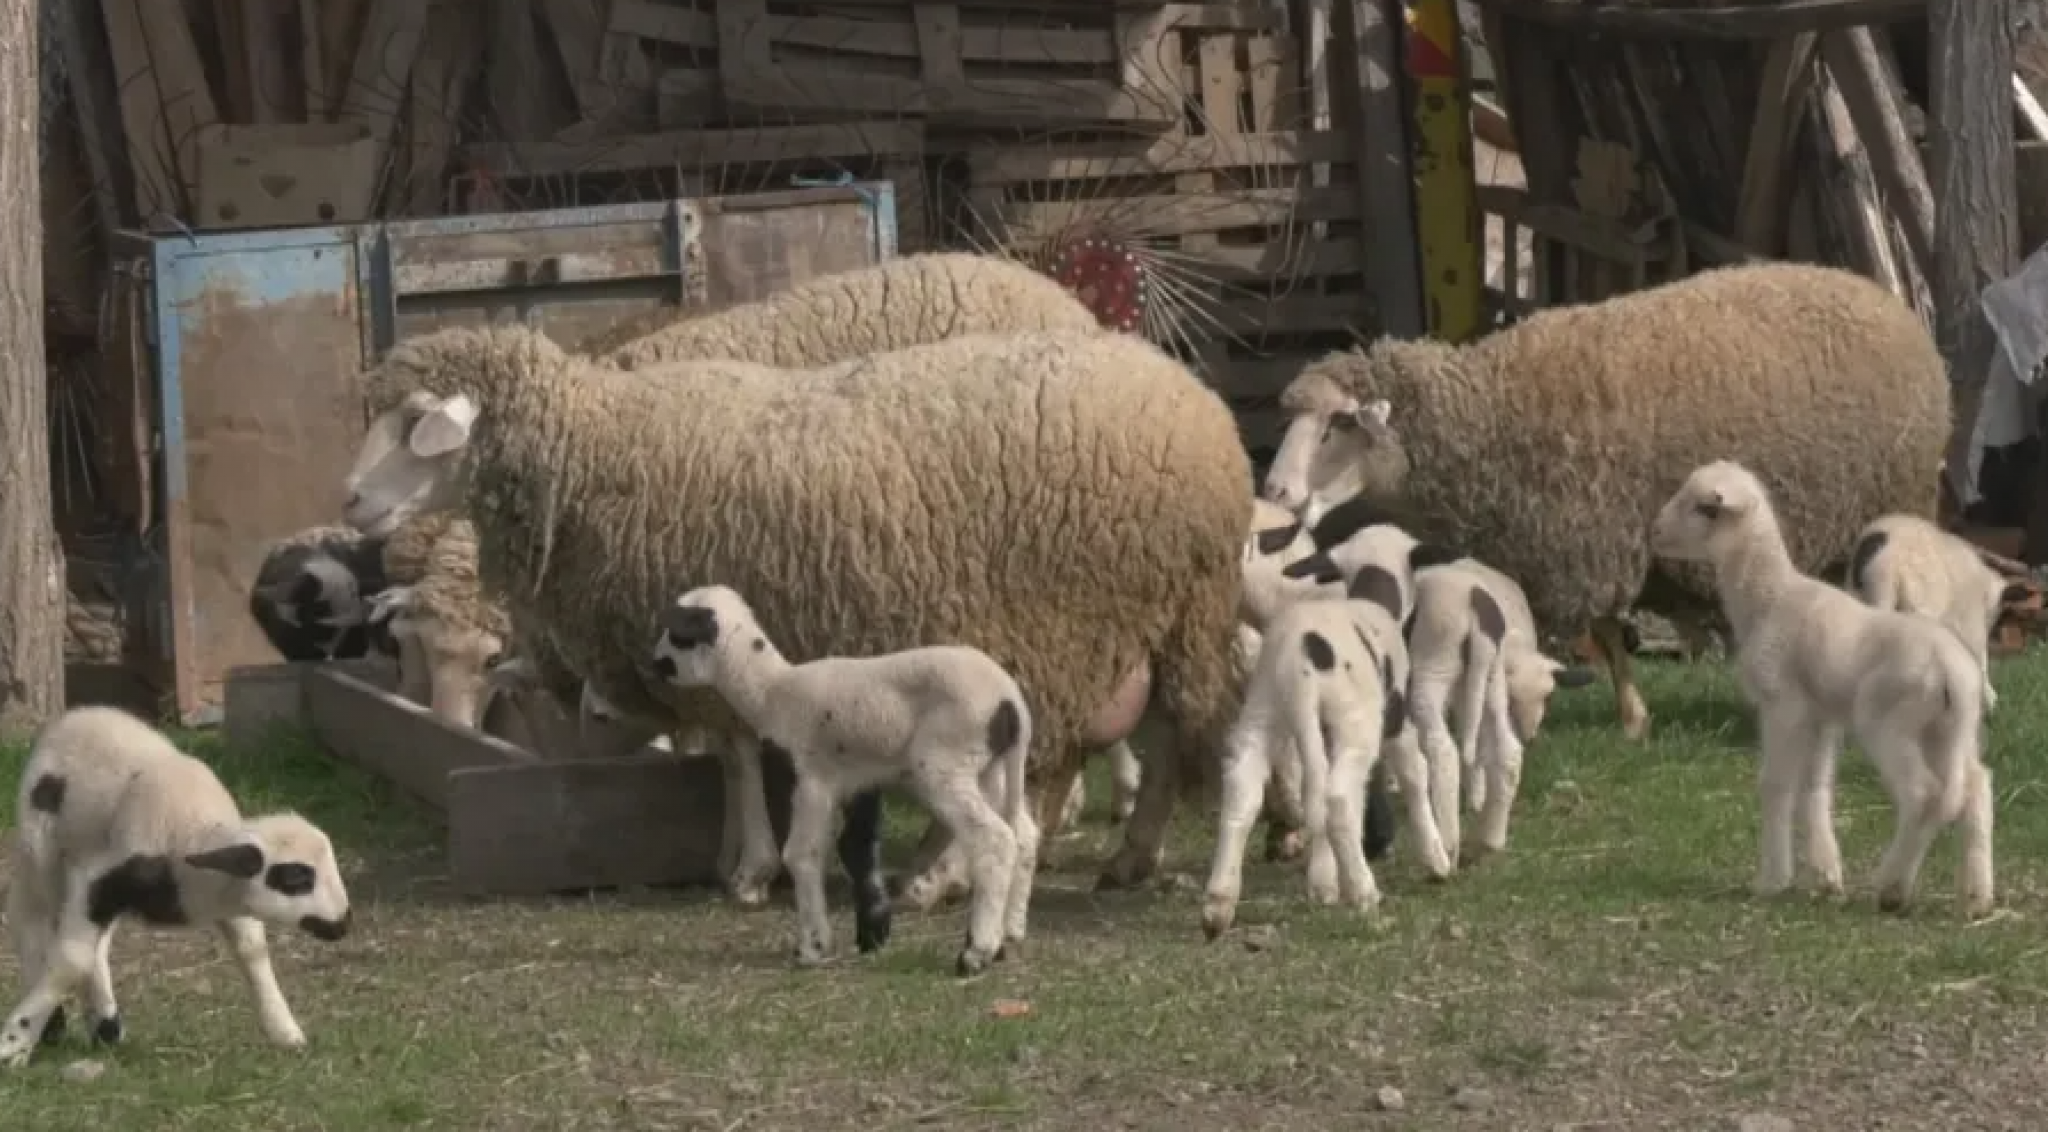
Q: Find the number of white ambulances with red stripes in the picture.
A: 0